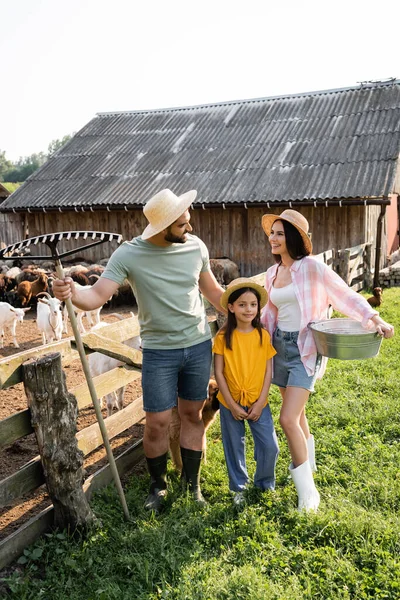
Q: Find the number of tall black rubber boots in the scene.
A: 2